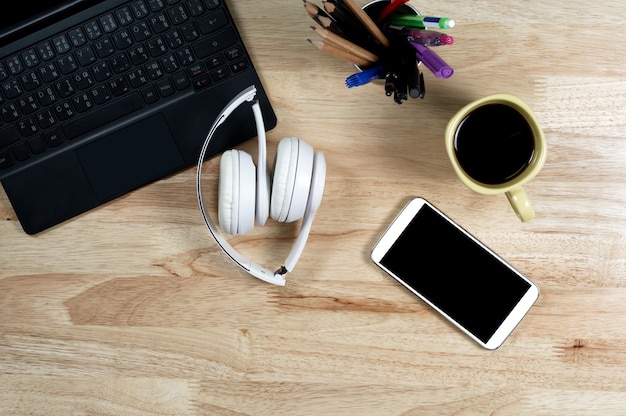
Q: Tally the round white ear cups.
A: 2